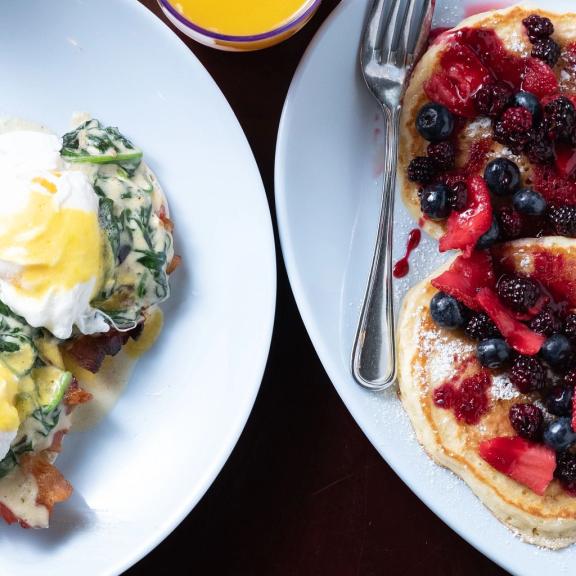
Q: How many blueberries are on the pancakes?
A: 11